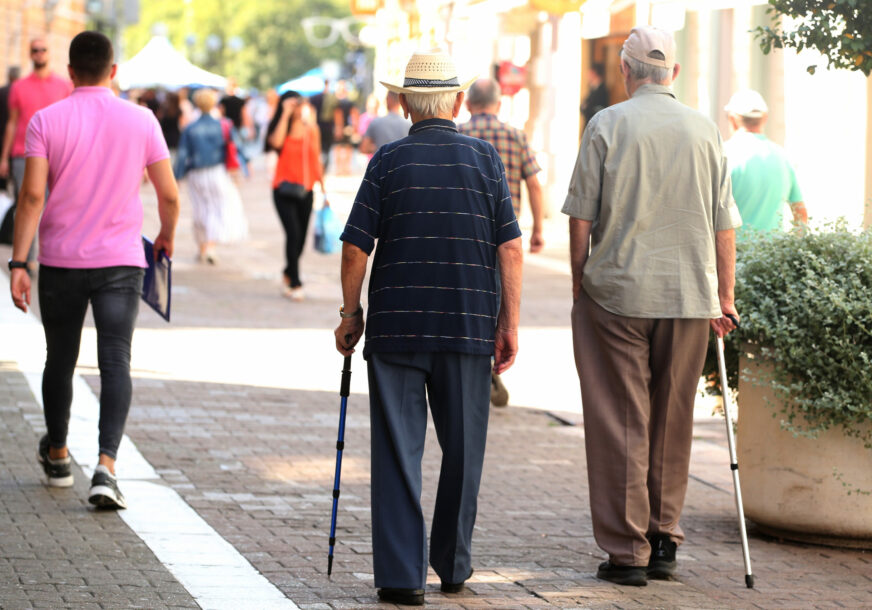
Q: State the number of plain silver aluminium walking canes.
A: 1